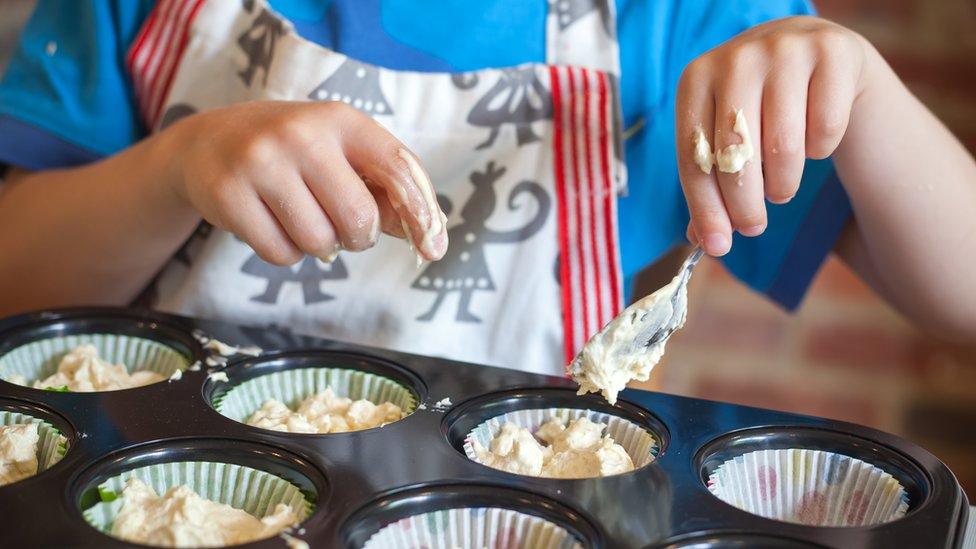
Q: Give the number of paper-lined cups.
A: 7